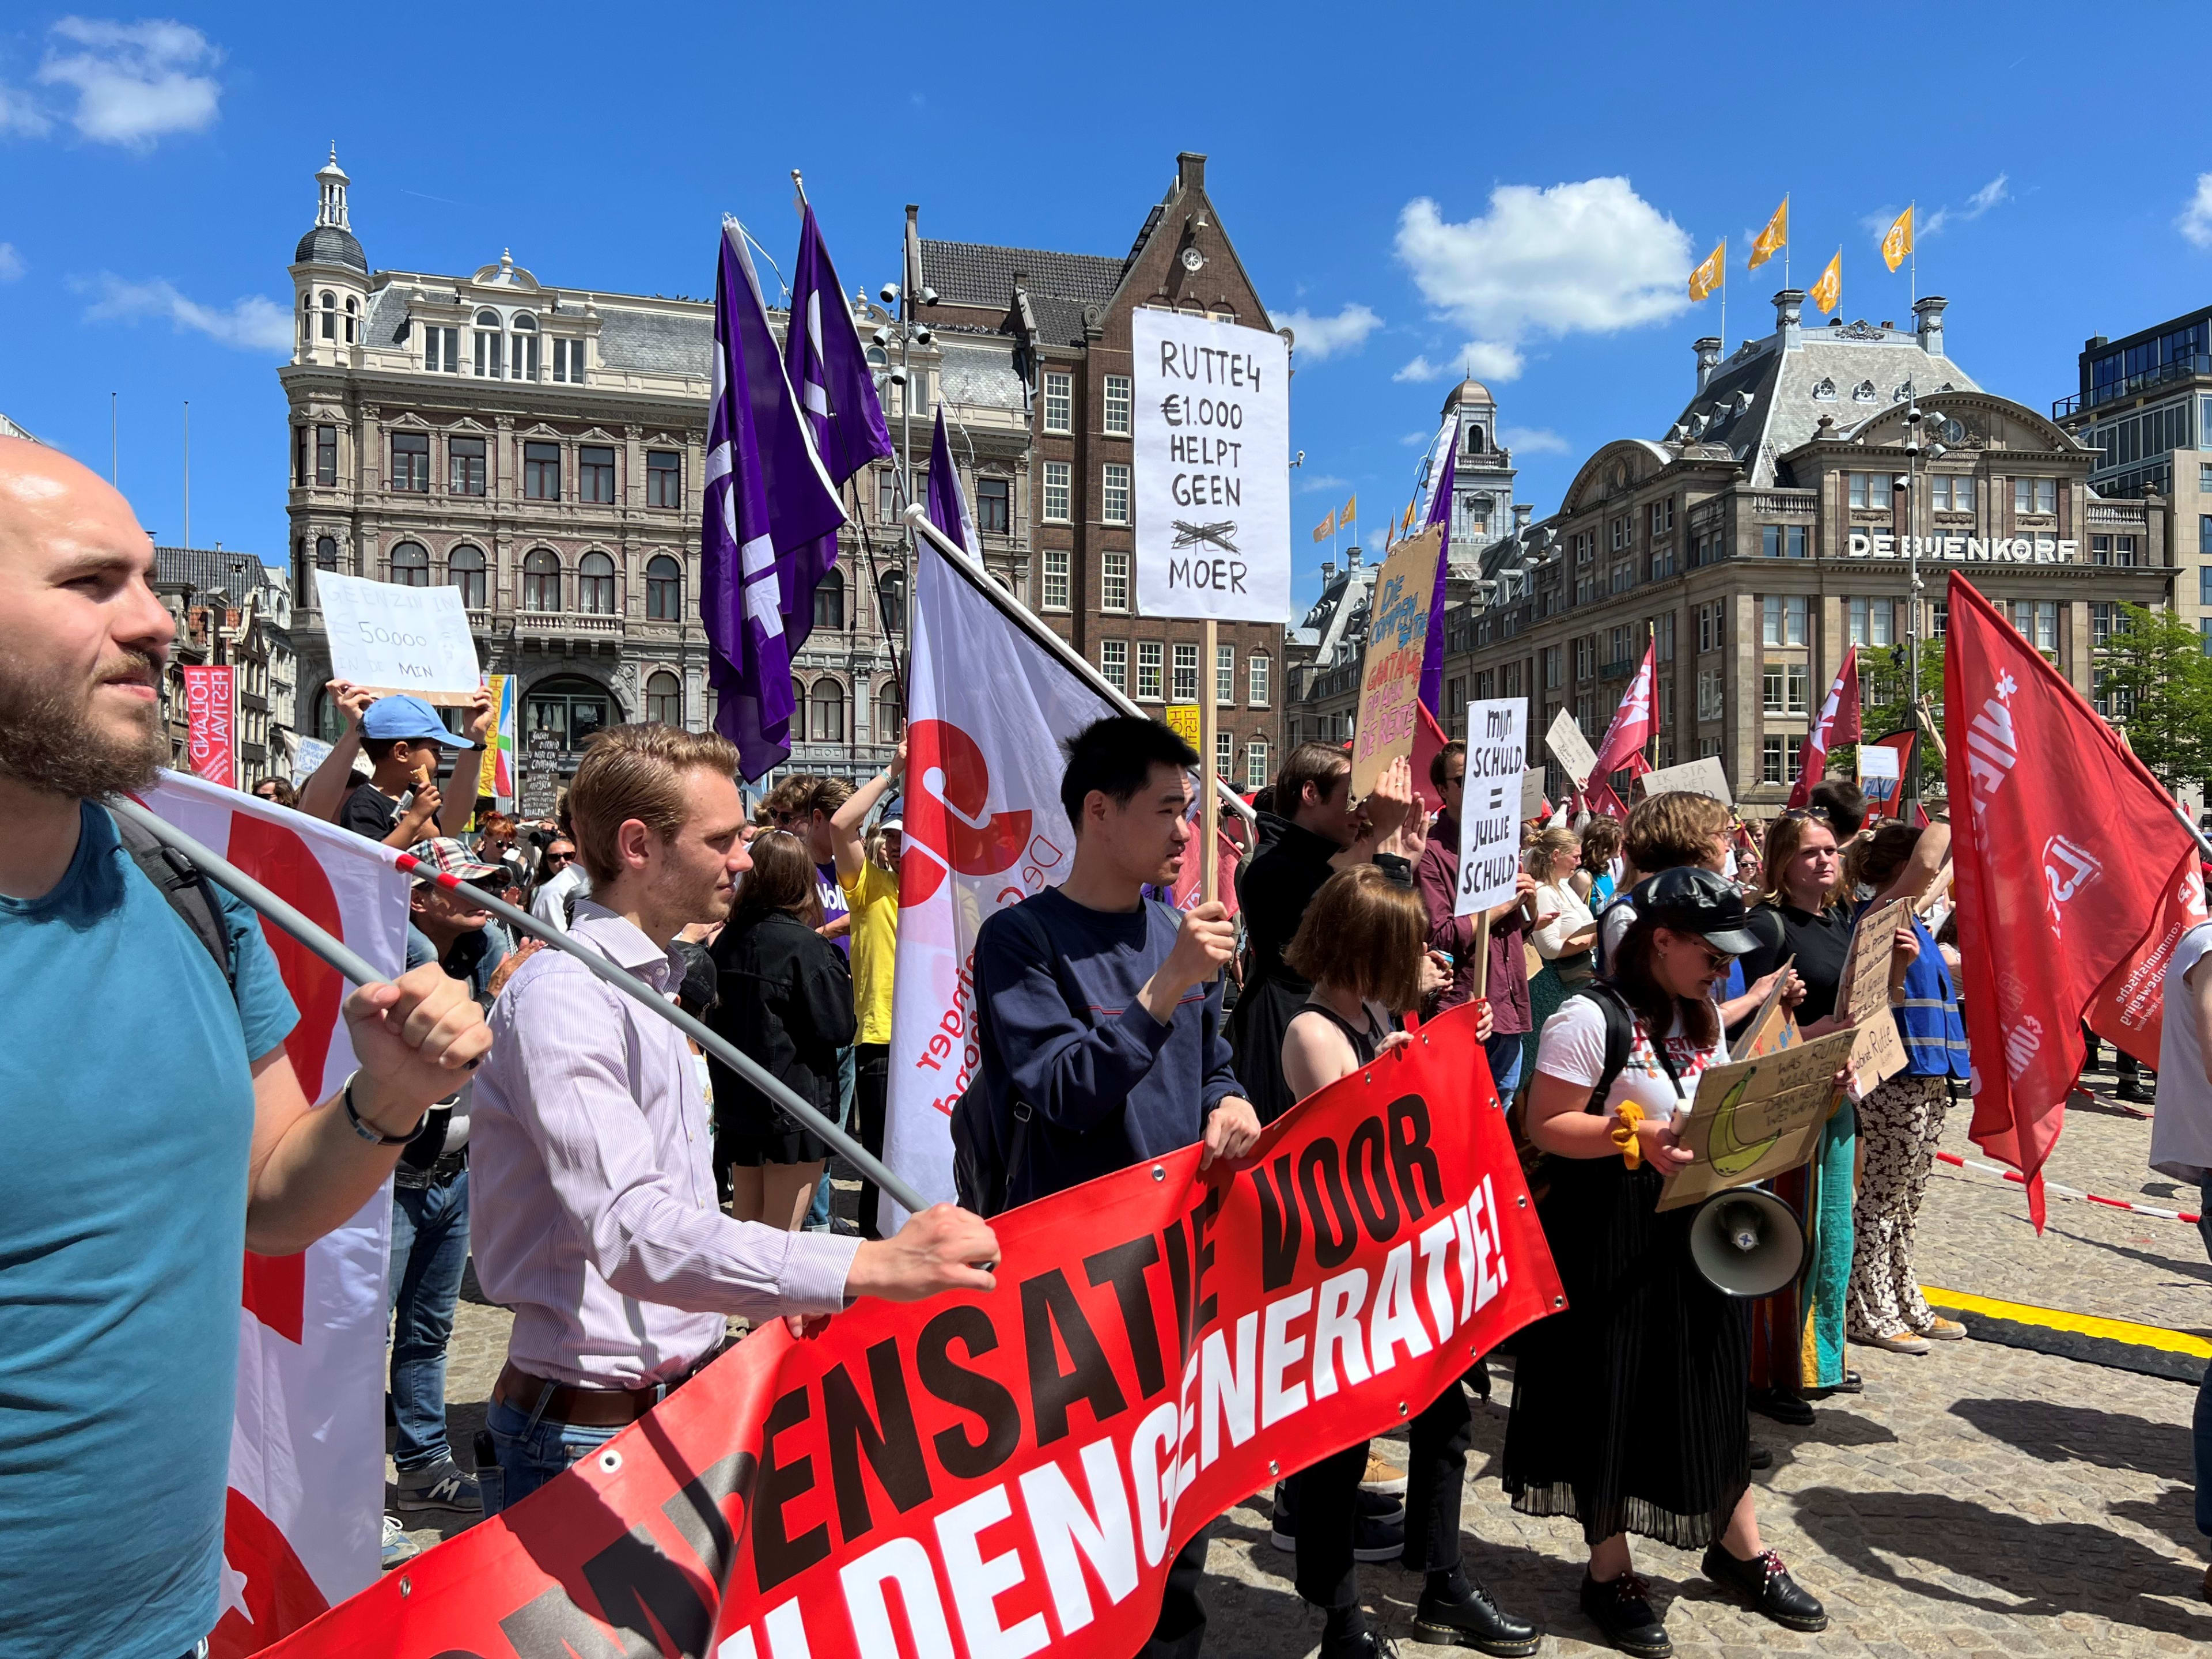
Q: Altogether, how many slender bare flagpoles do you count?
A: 2